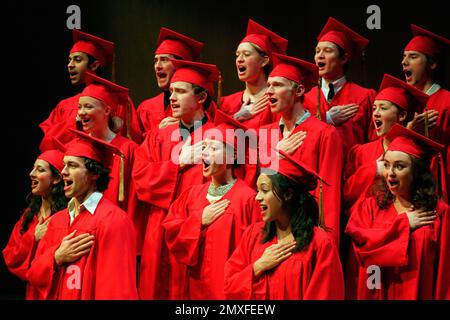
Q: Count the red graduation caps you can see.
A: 14